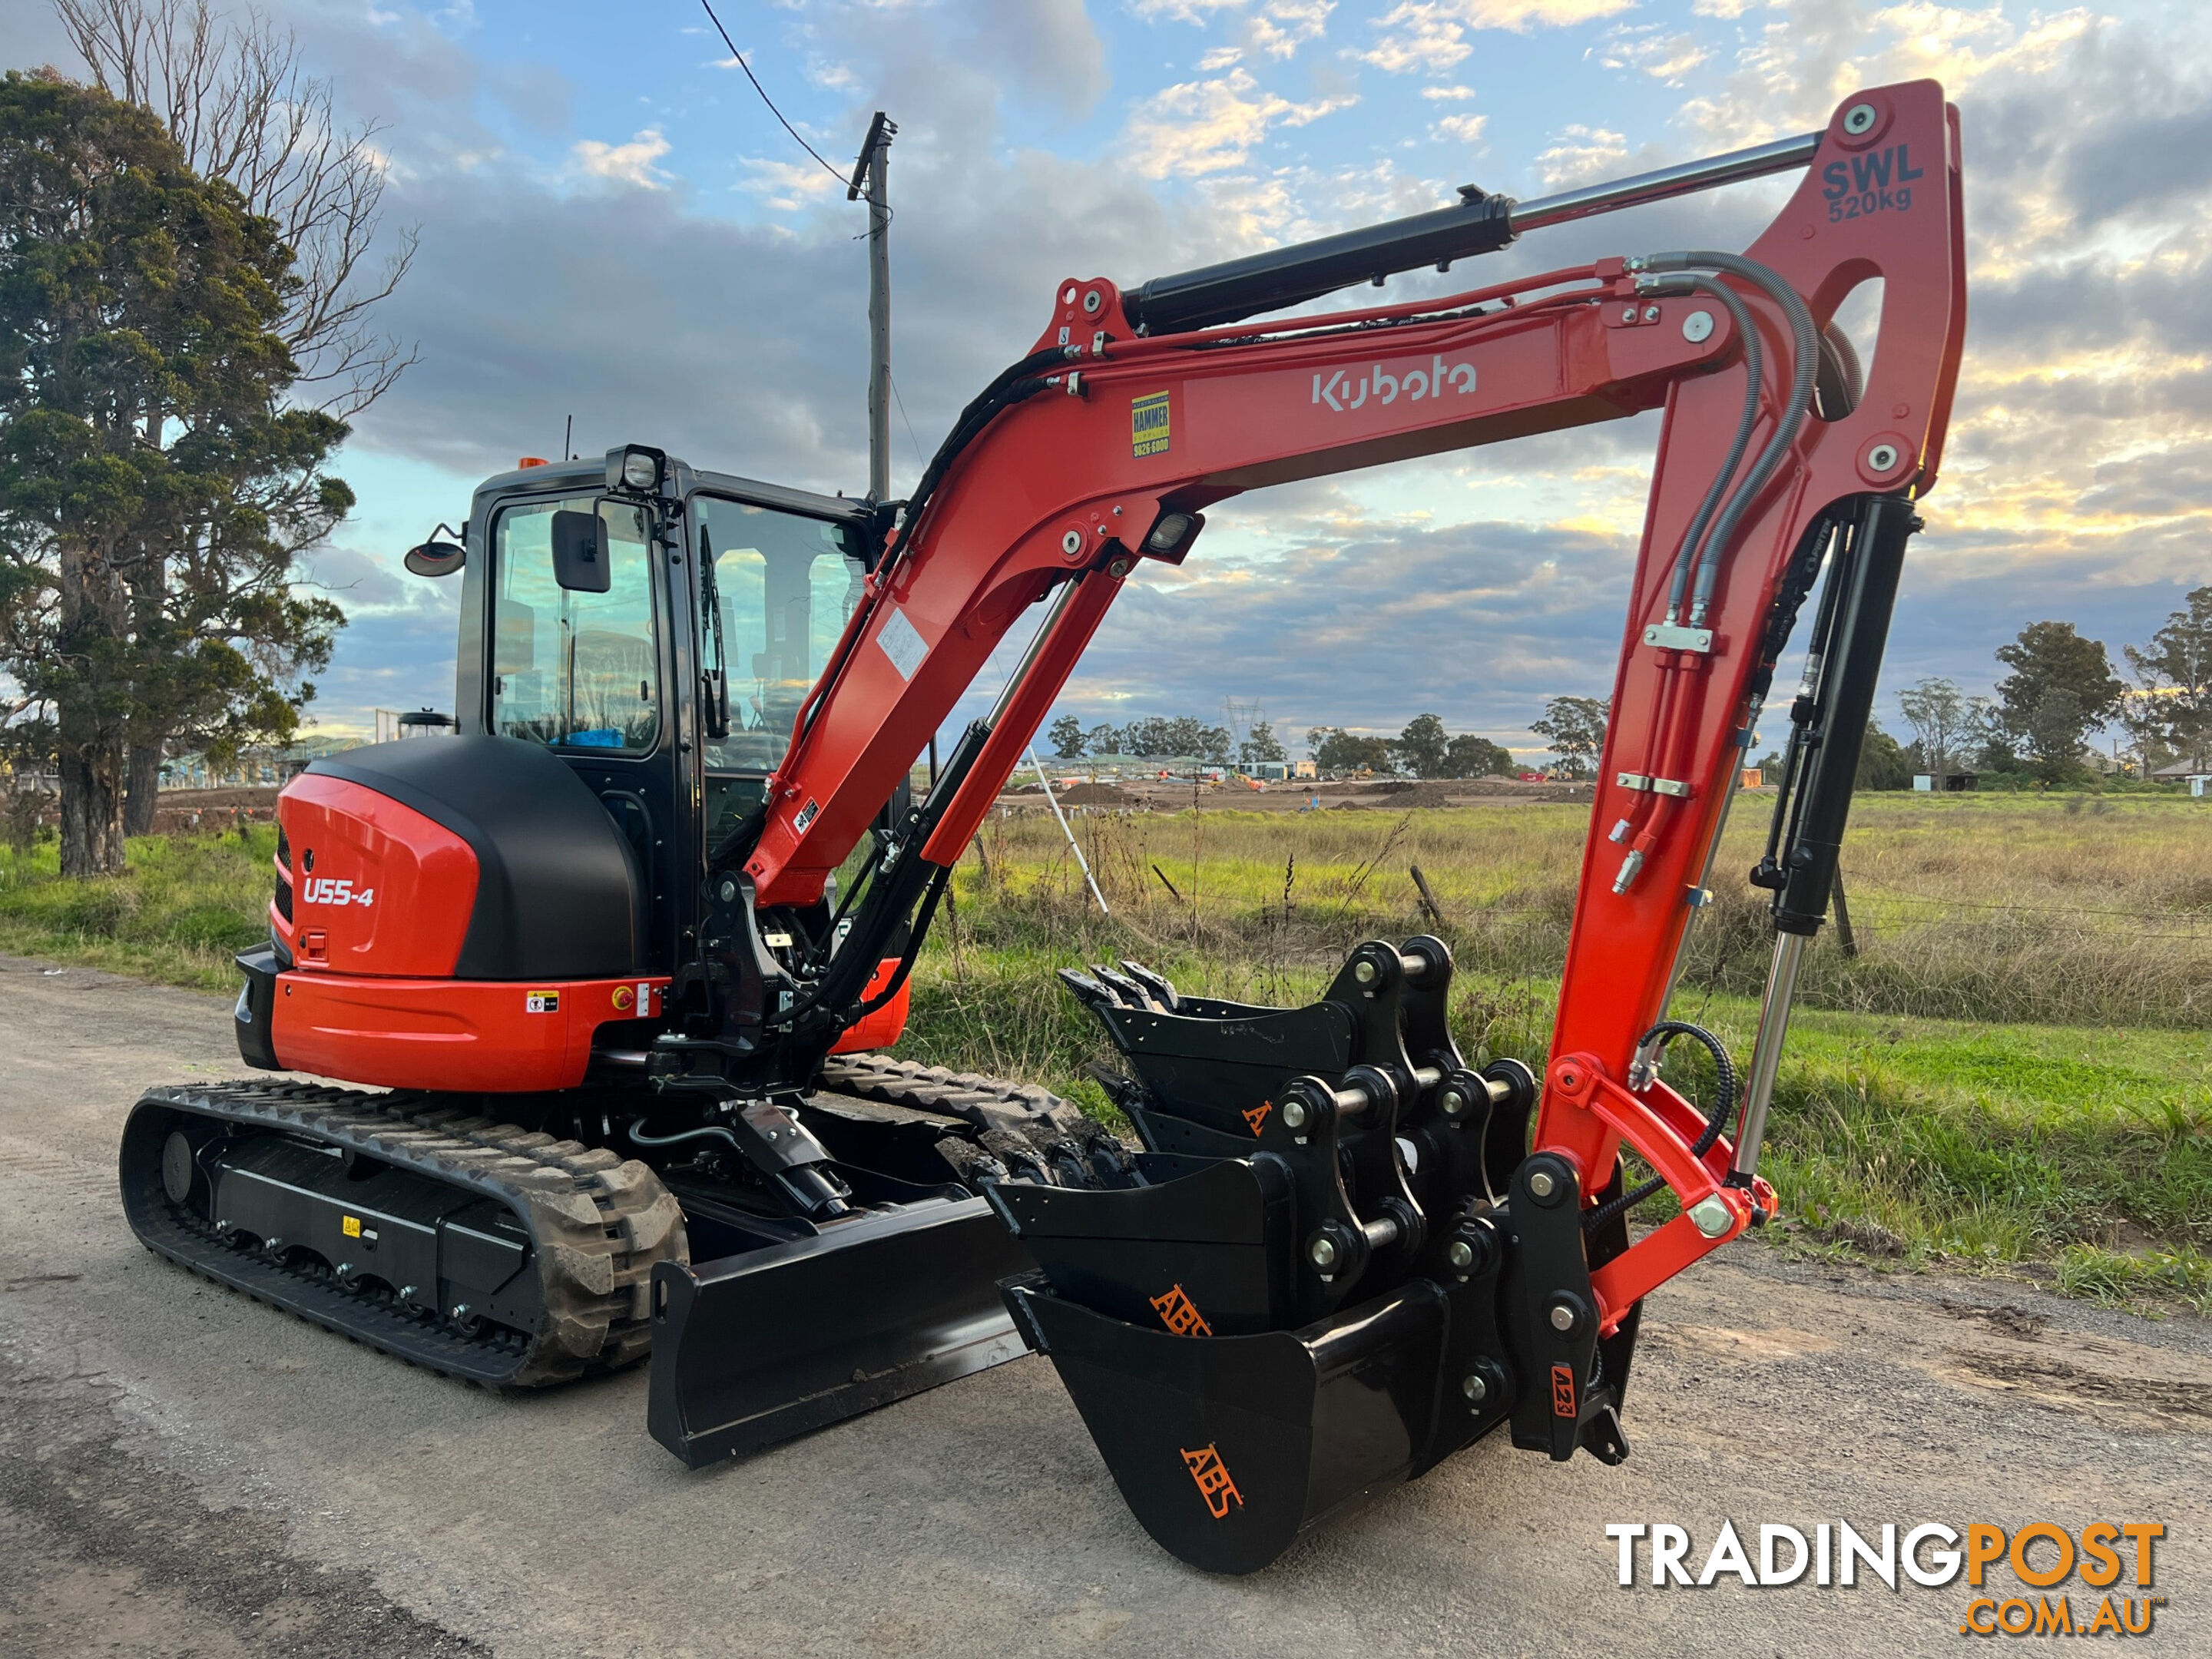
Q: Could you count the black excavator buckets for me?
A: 4